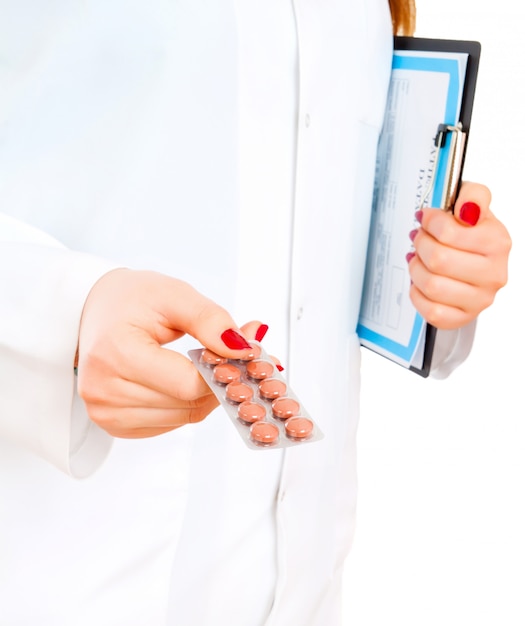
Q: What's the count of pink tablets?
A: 10